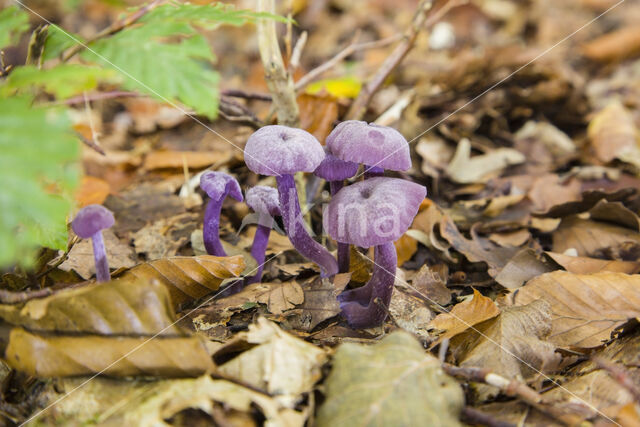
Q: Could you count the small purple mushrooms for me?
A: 7